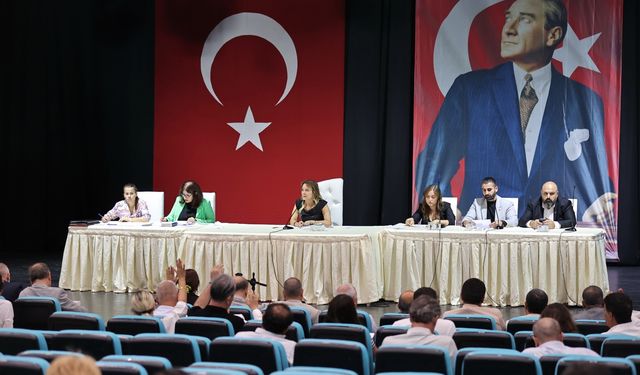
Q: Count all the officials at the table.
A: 6